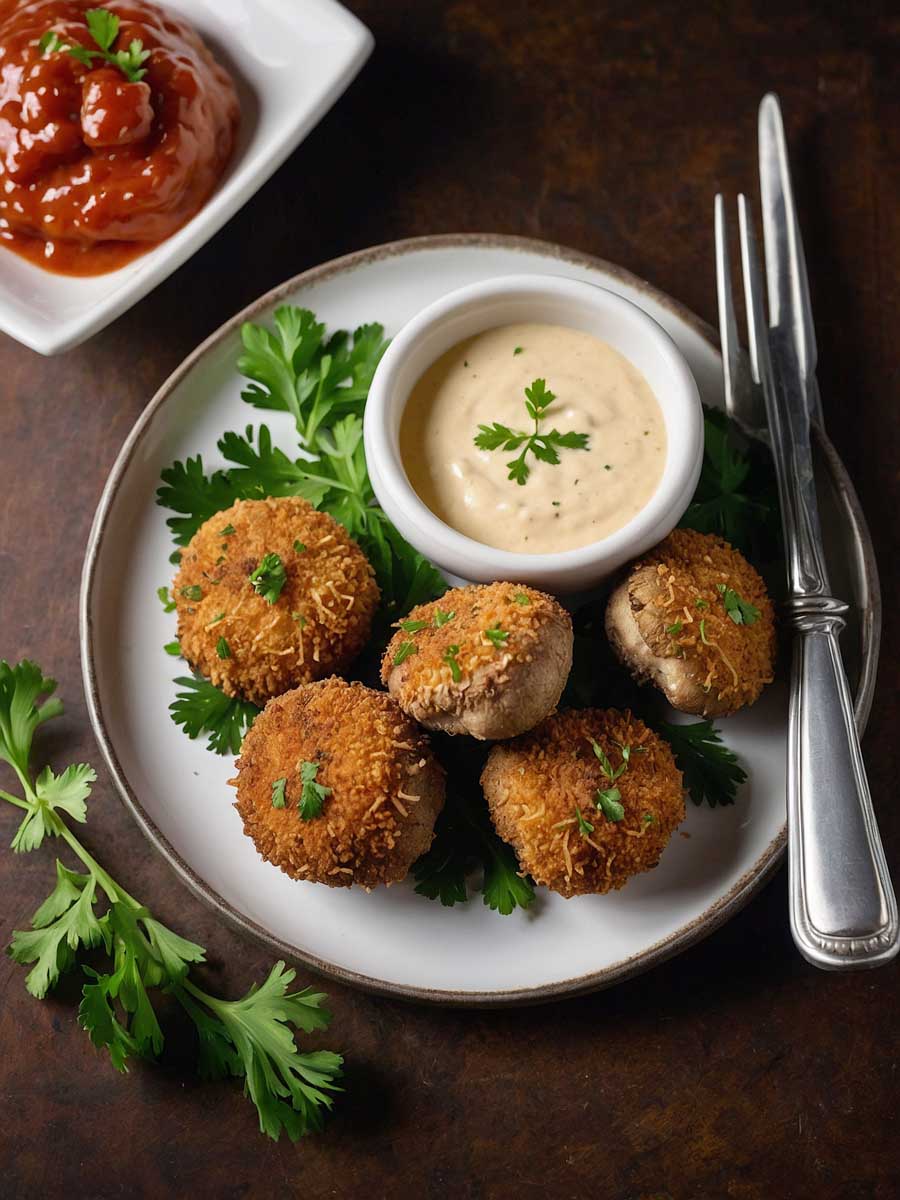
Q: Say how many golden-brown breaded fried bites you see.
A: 5